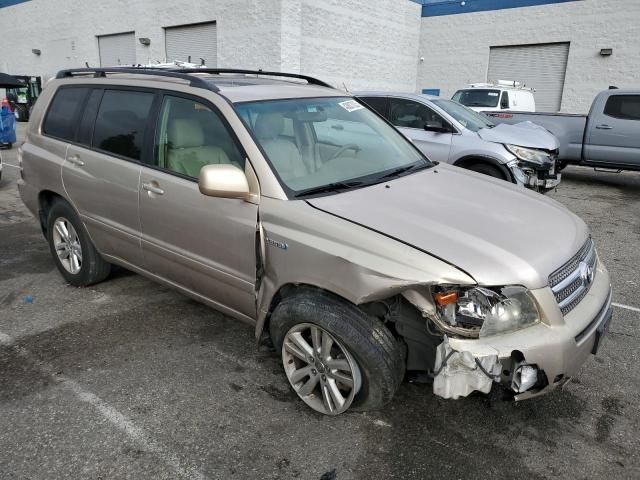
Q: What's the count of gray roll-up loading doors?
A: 3